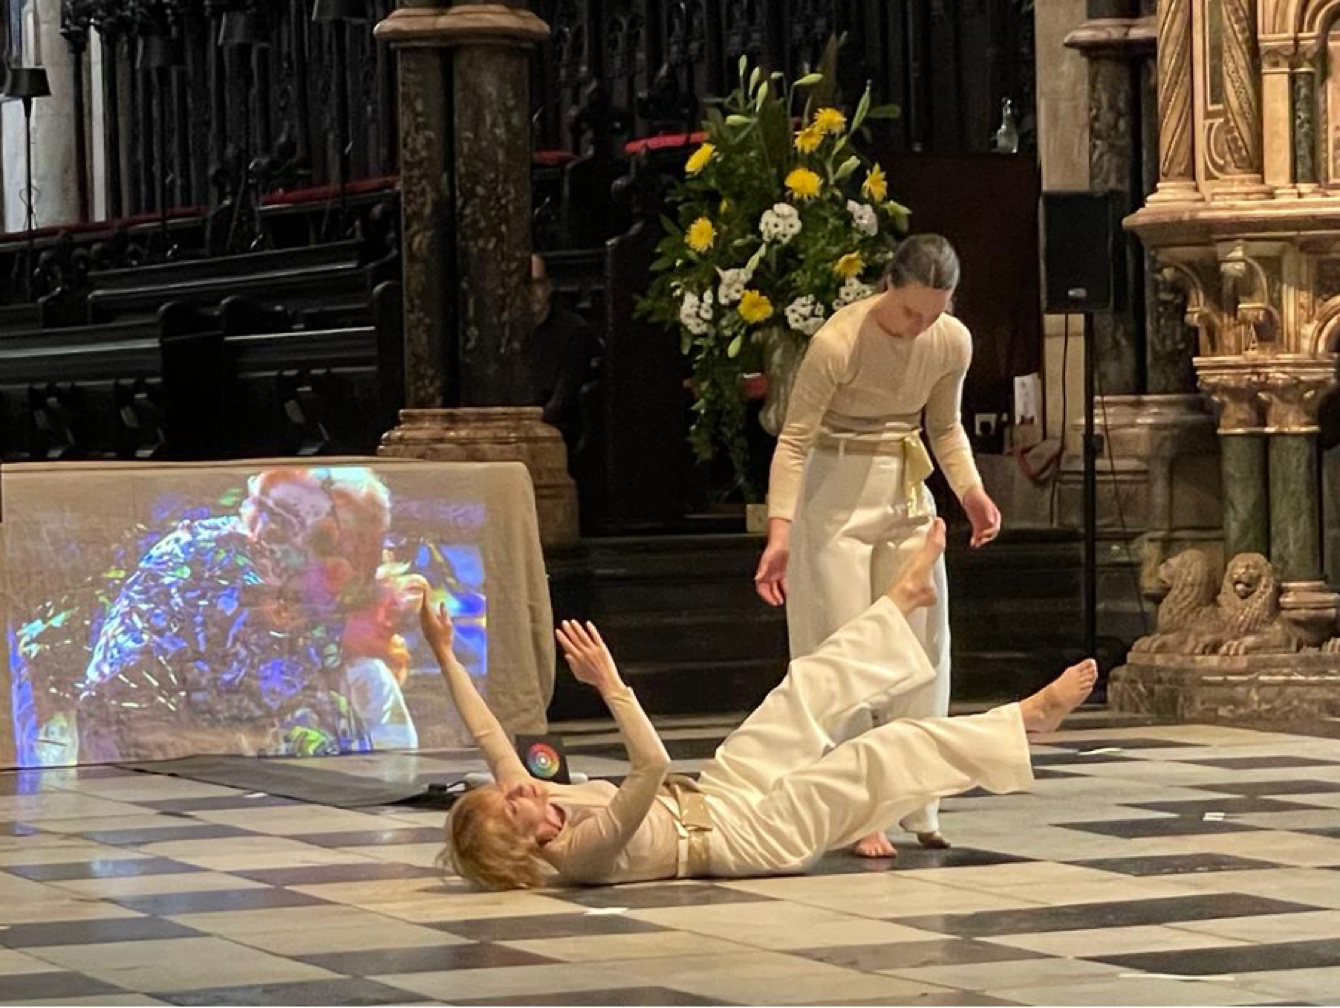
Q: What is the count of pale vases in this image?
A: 1